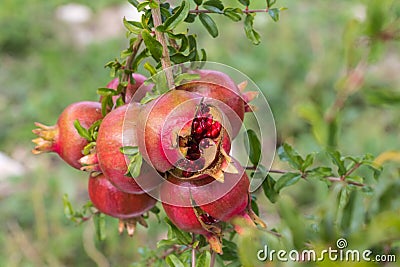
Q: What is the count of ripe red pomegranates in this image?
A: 7